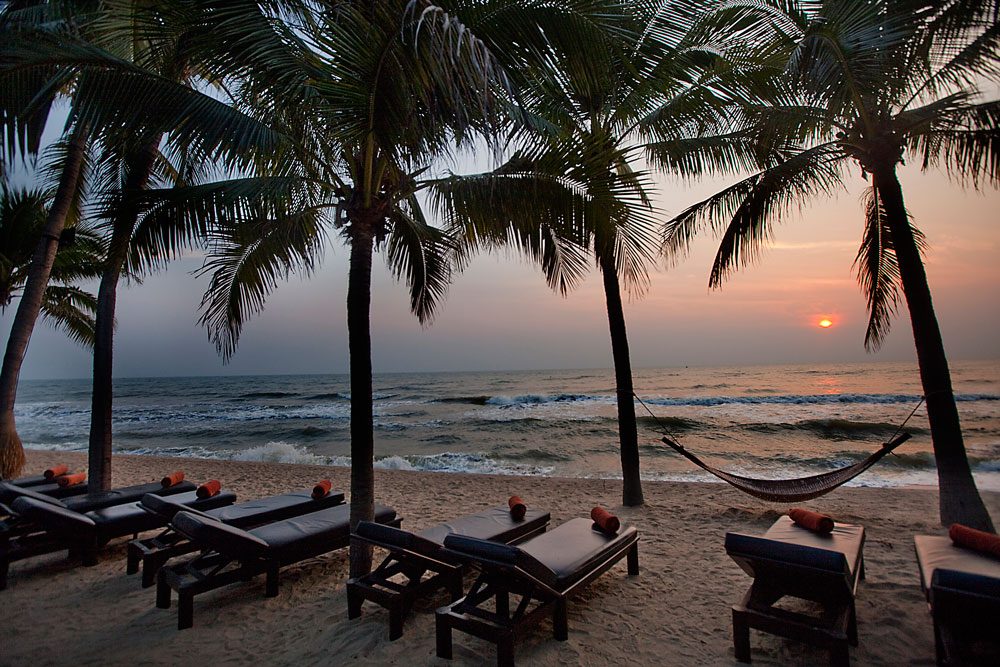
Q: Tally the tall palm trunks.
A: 5